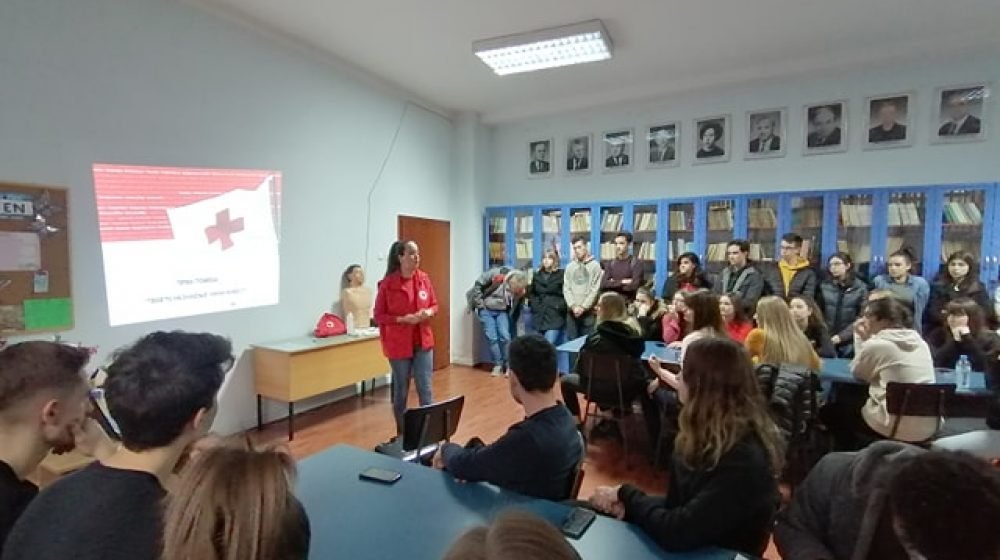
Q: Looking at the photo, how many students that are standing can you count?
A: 10